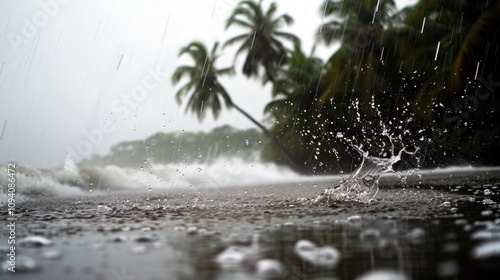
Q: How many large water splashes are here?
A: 1